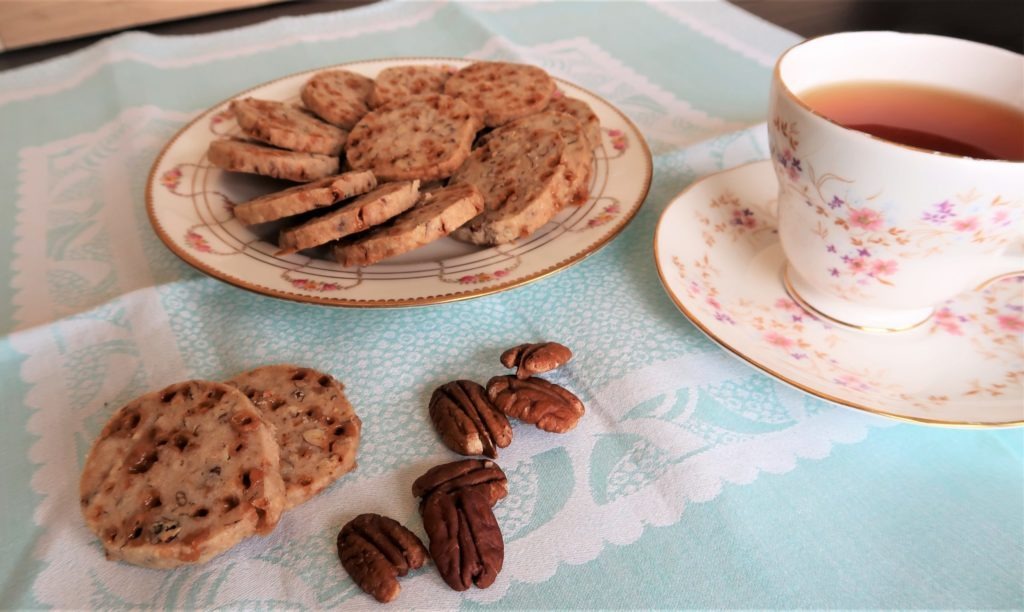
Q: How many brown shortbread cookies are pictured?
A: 14